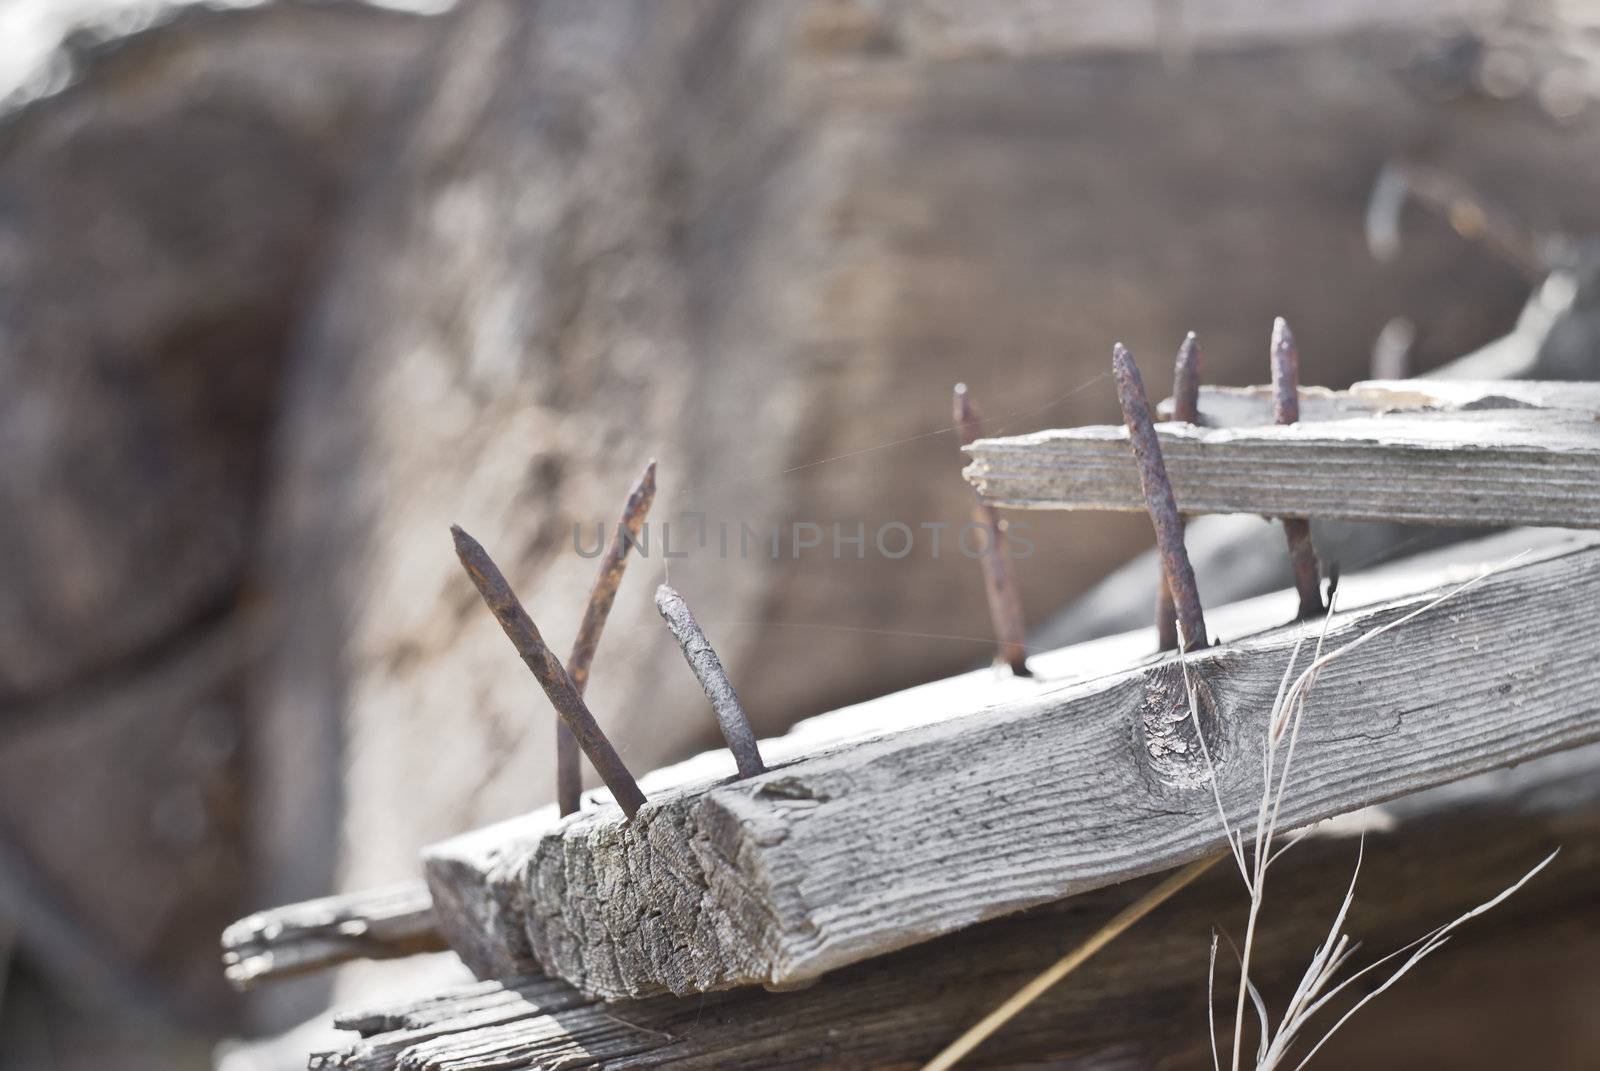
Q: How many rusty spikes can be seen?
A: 7